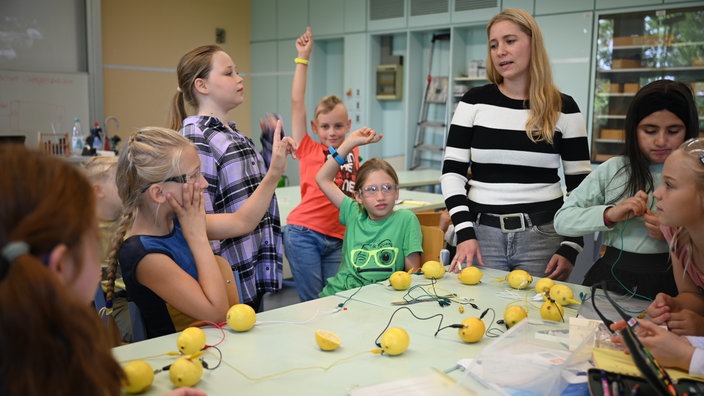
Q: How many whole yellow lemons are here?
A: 14